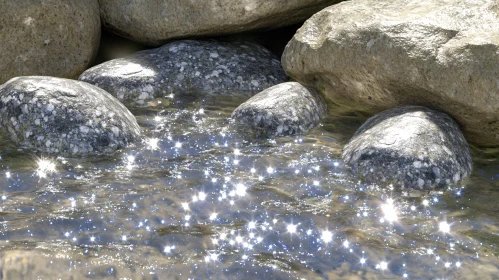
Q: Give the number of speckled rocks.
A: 4